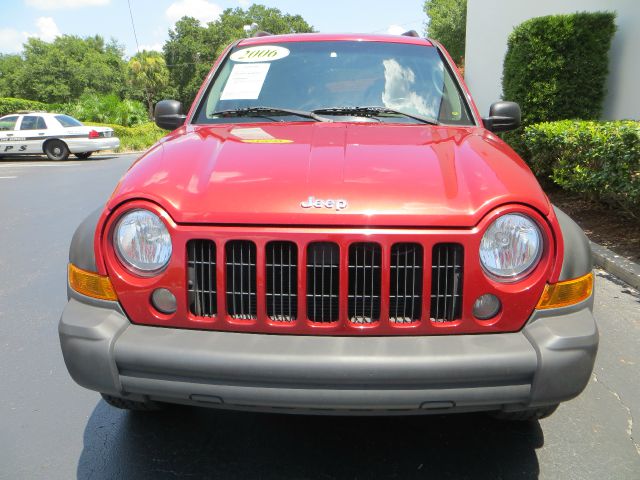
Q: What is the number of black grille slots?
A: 7